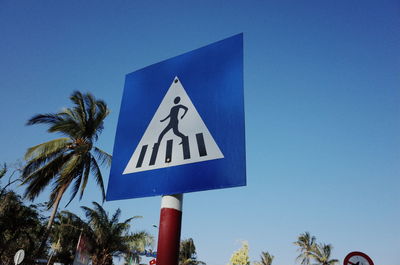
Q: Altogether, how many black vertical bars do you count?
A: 5